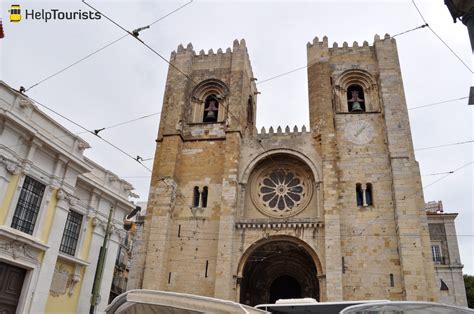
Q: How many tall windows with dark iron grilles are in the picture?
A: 2